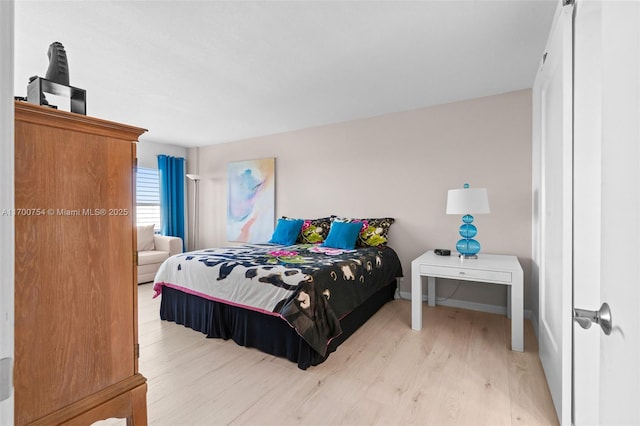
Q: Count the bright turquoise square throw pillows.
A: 2